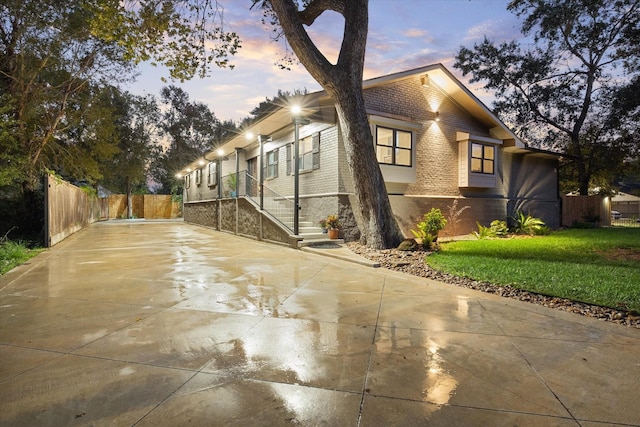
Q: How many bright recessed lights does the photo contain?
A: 6